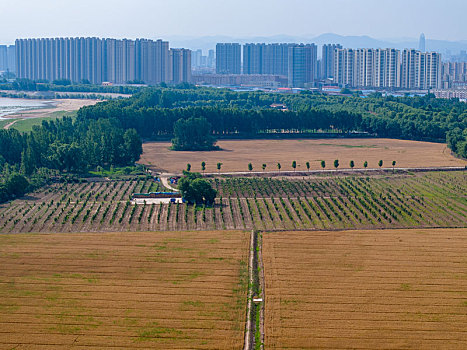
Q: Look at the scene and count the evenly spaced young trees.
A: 14